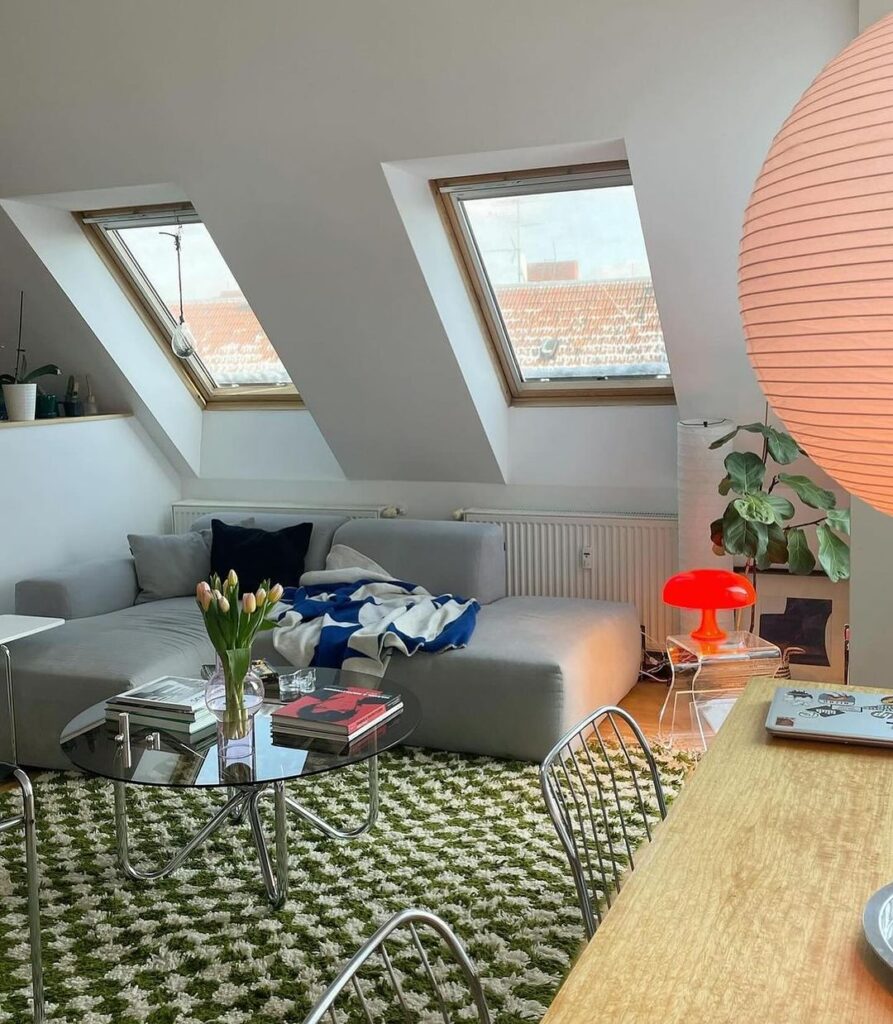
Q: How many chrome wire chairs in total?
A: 2